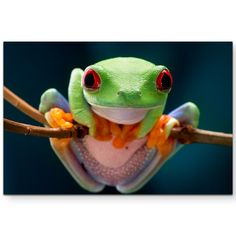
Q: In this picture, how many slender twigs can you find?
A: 2